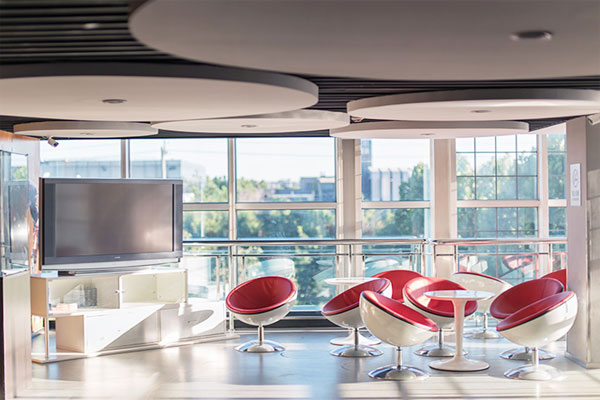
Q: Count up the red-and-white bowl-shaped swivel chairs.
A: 9